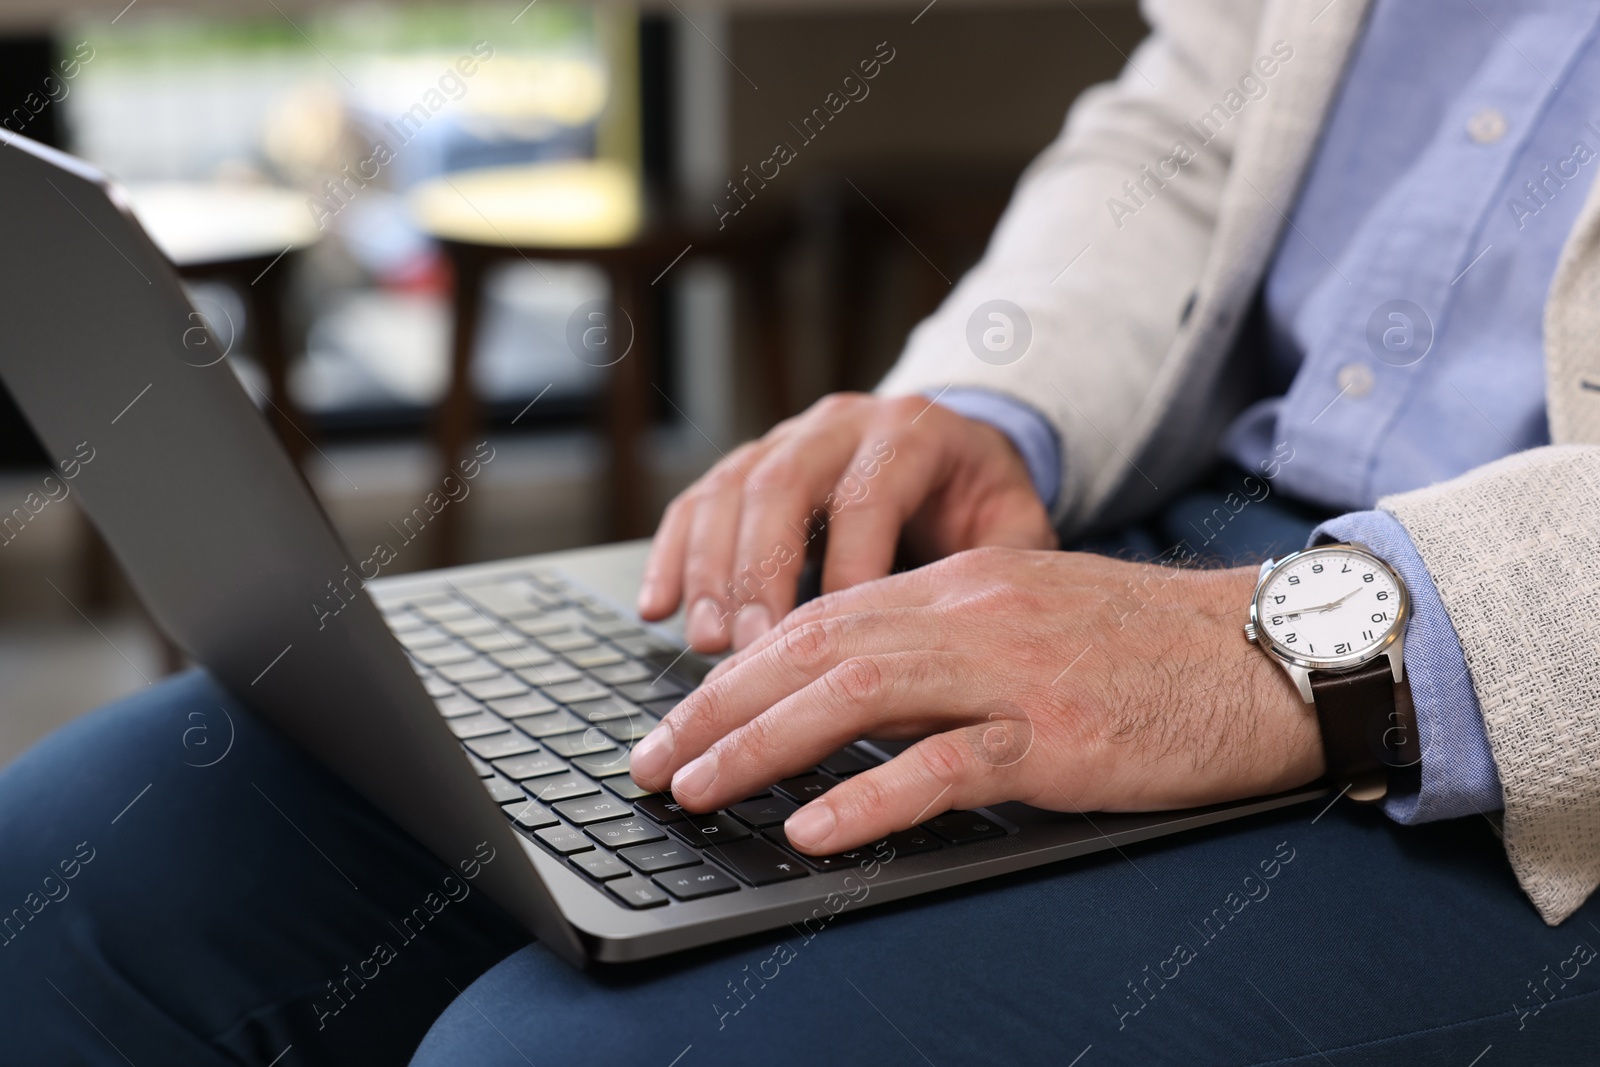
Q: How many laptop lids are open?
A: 1